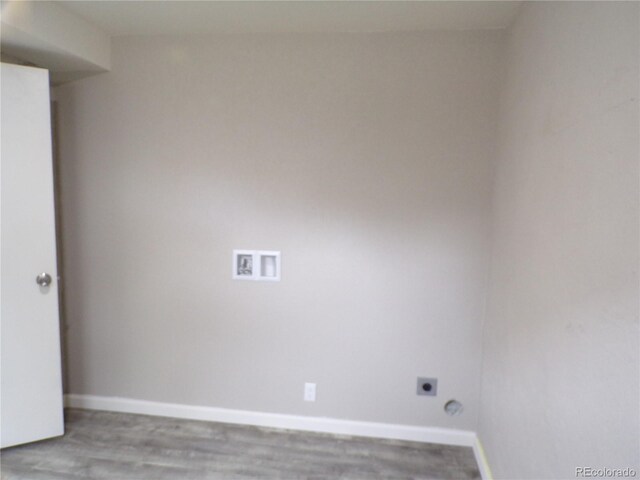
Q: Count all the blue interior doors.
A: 0